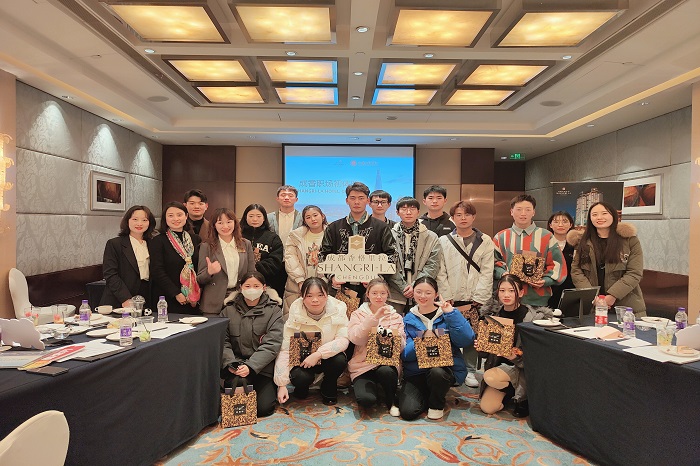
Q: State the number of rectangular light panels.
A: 12